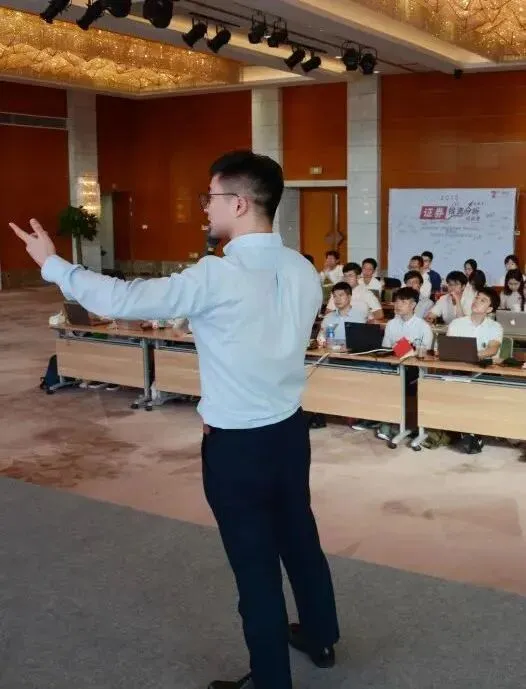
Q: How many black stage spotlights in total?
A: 12